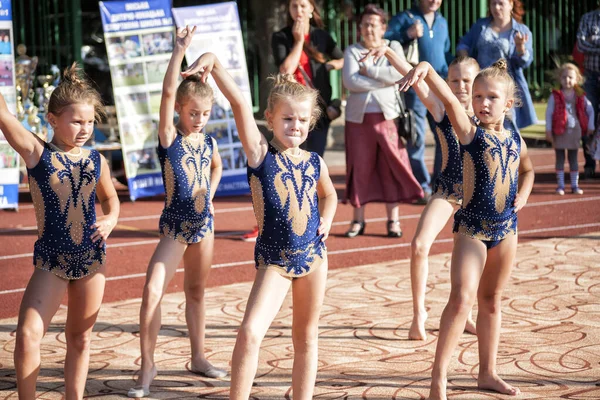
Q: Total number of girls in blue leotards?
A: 5